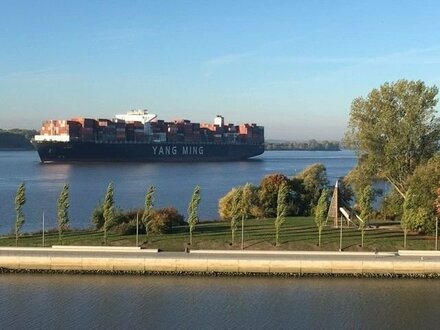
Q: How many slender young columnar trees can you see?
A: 10